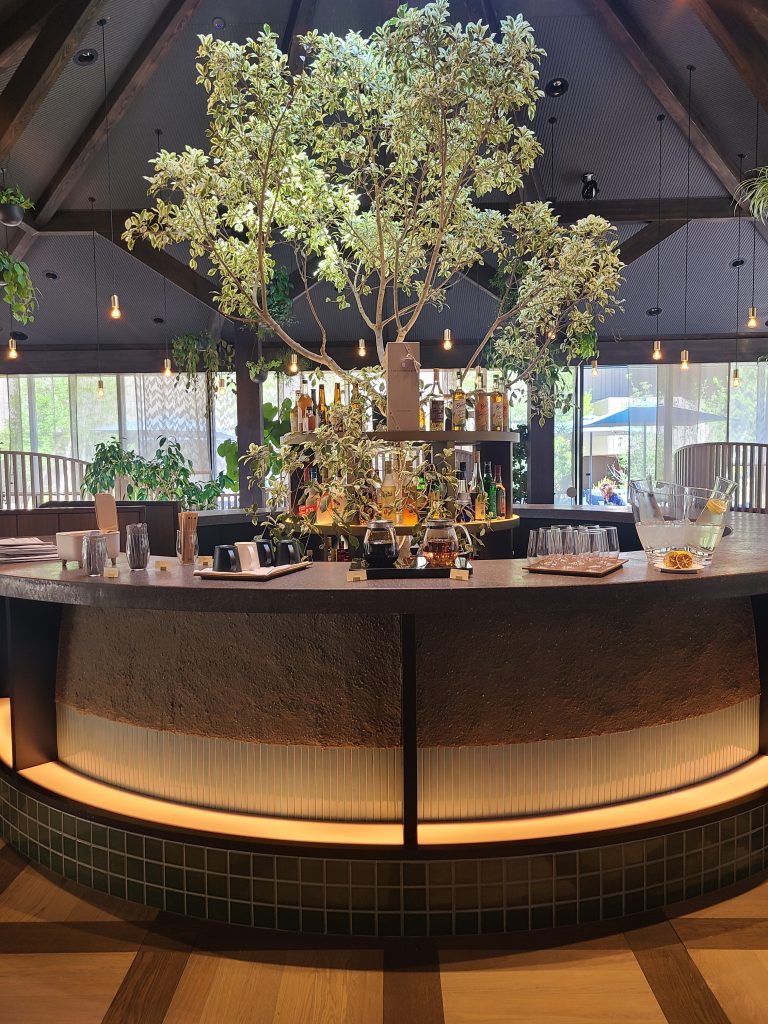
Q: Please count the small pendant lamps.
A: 14